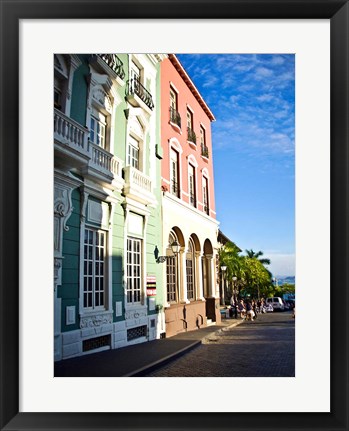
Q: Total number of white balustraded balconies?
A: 3